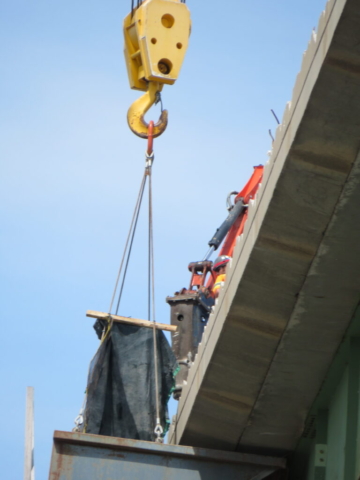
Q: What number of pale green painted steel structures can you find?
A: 1